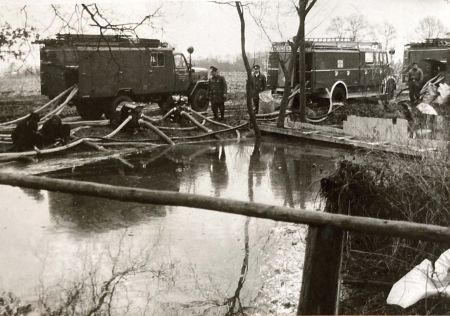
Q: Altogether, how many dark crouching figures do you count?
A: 2